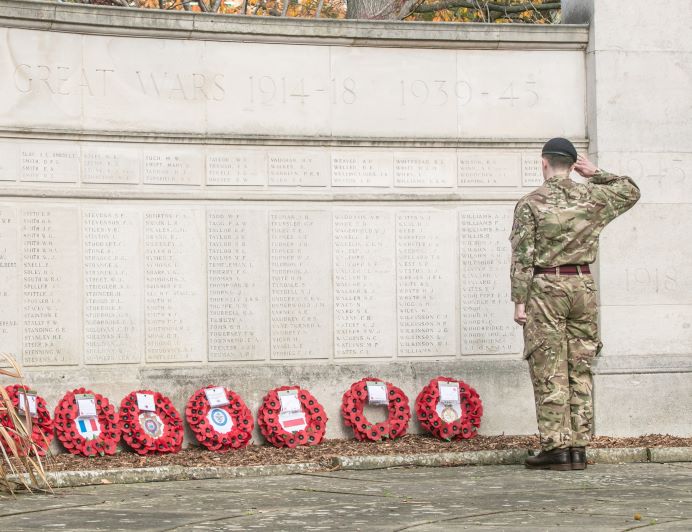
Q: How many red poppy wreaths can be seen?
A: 7